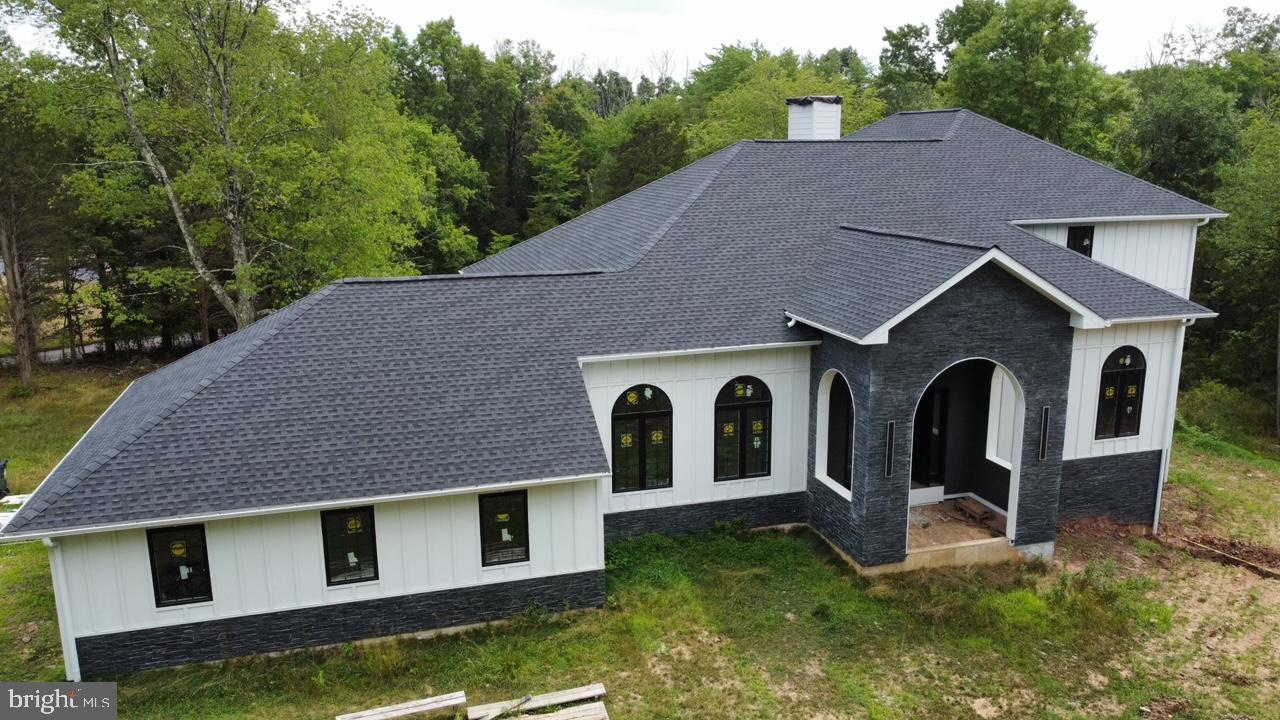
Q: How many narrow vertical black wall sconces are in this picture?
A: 2